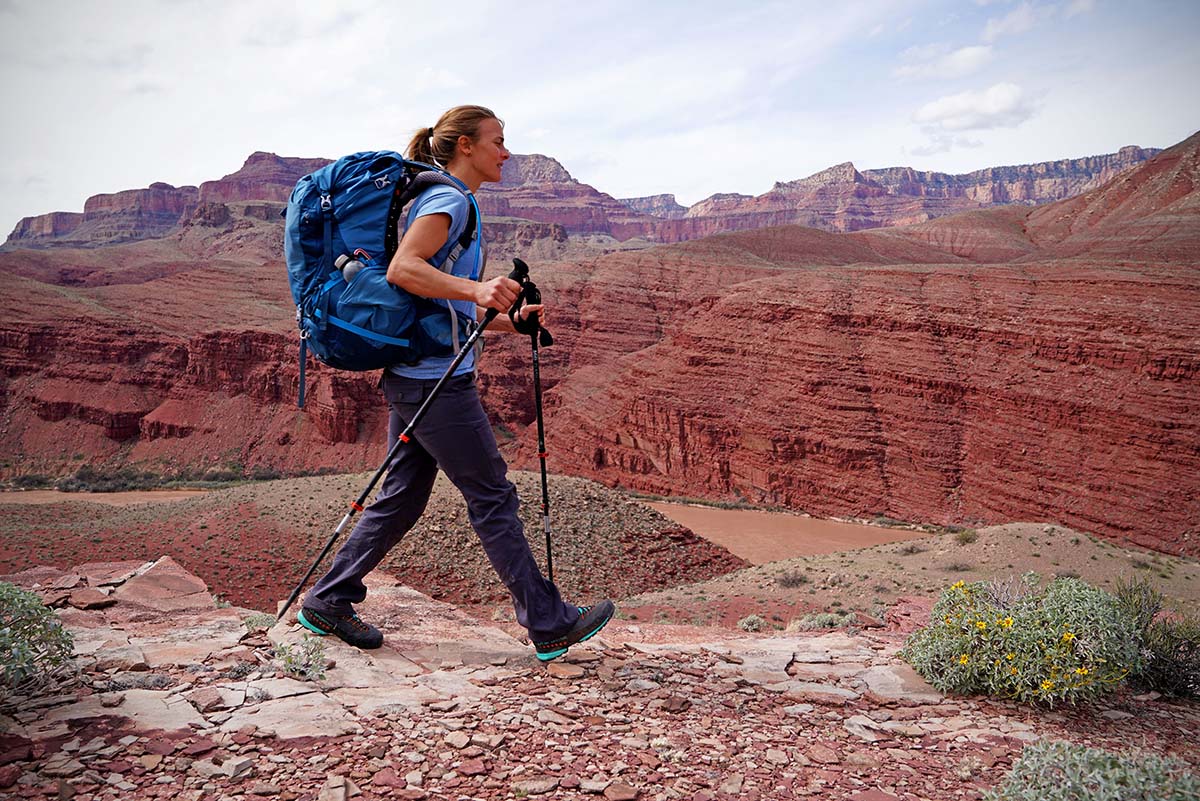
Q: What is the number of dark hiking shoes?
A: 2